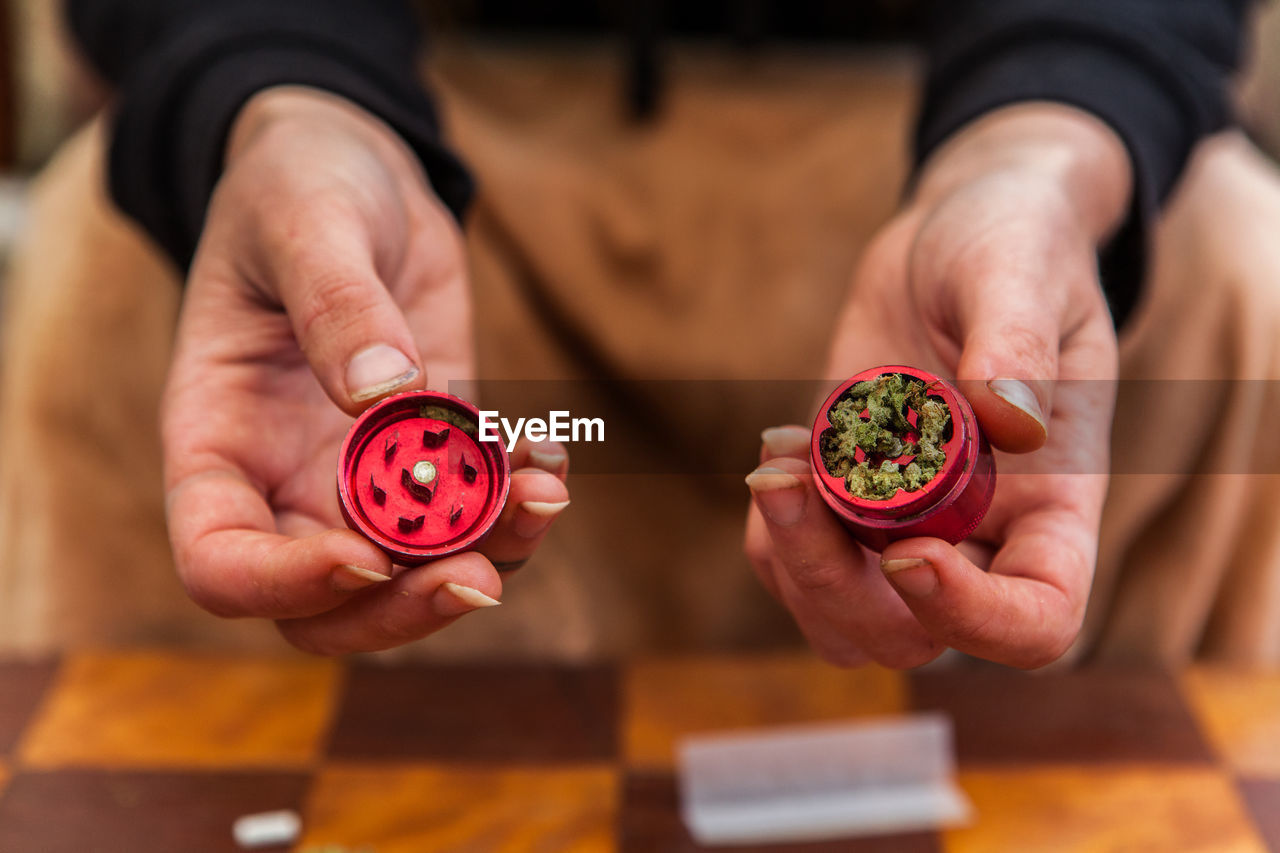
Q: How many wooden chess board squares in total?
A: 12